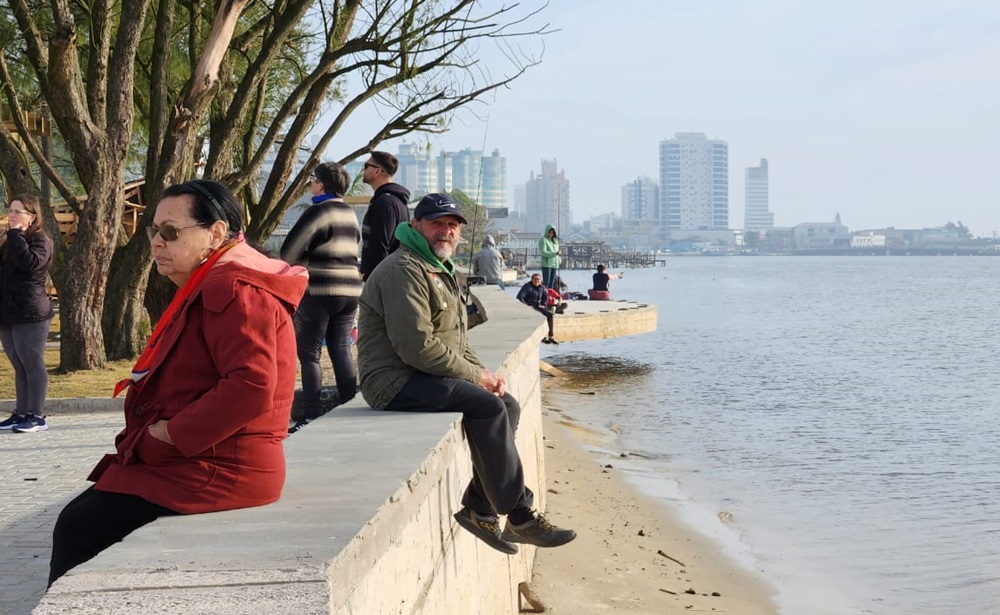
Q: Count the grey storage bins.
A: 0